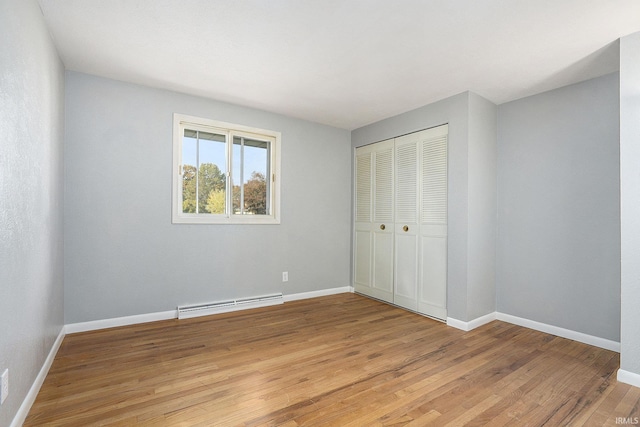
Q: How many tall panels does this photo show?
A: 4